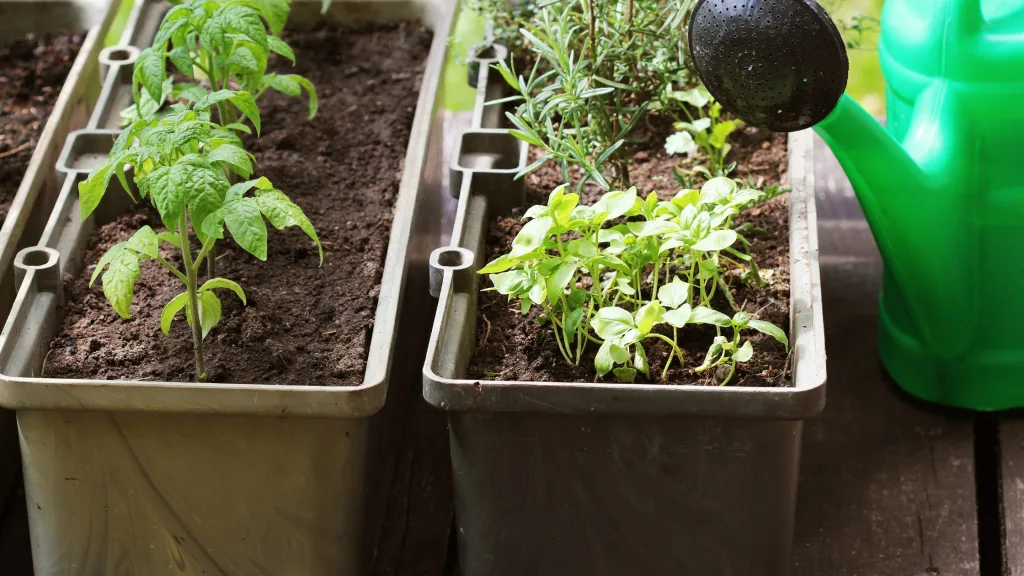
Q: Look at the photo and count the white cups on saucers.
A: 0